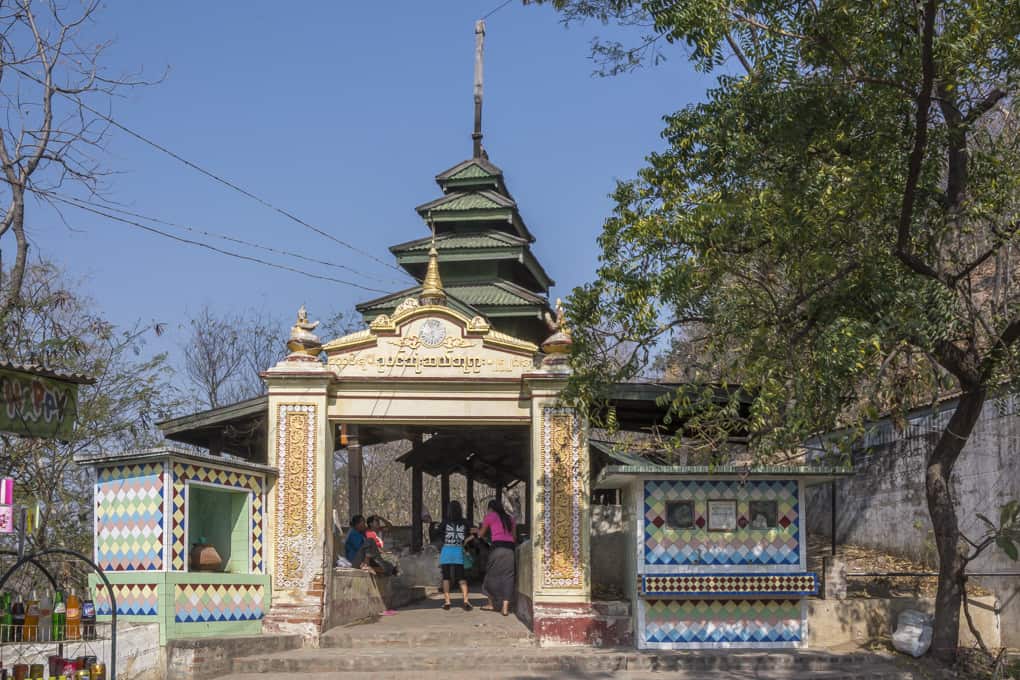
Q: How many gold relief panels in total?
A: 2